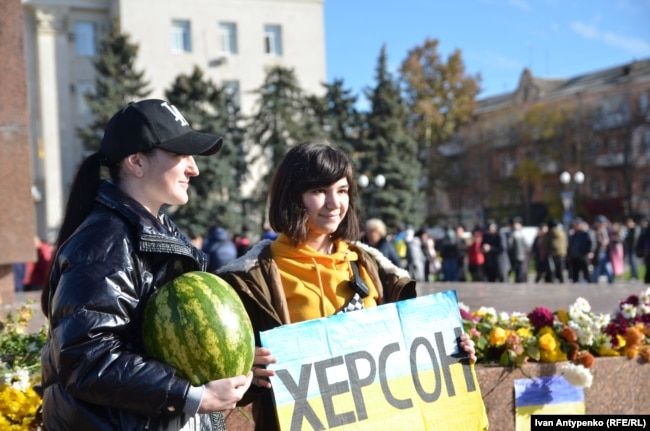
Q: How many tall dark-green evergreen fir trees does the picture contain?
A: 5